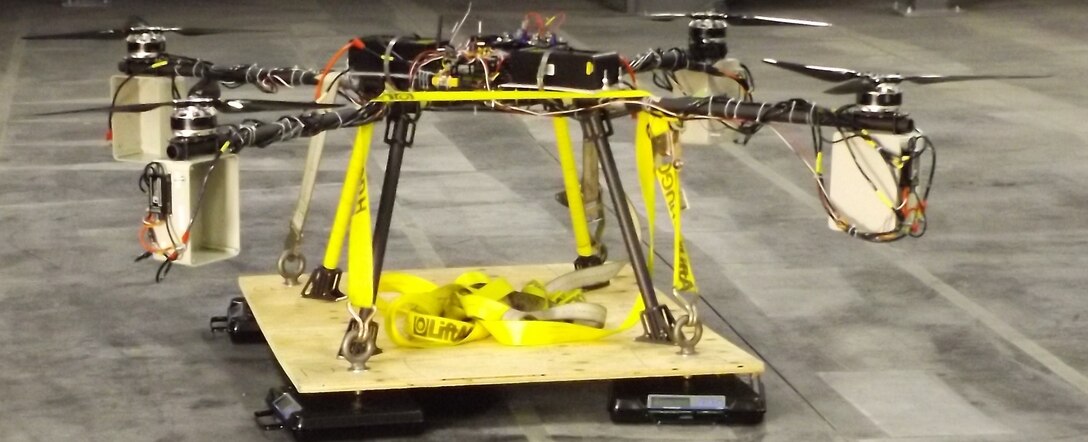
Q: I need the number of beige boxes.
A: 4